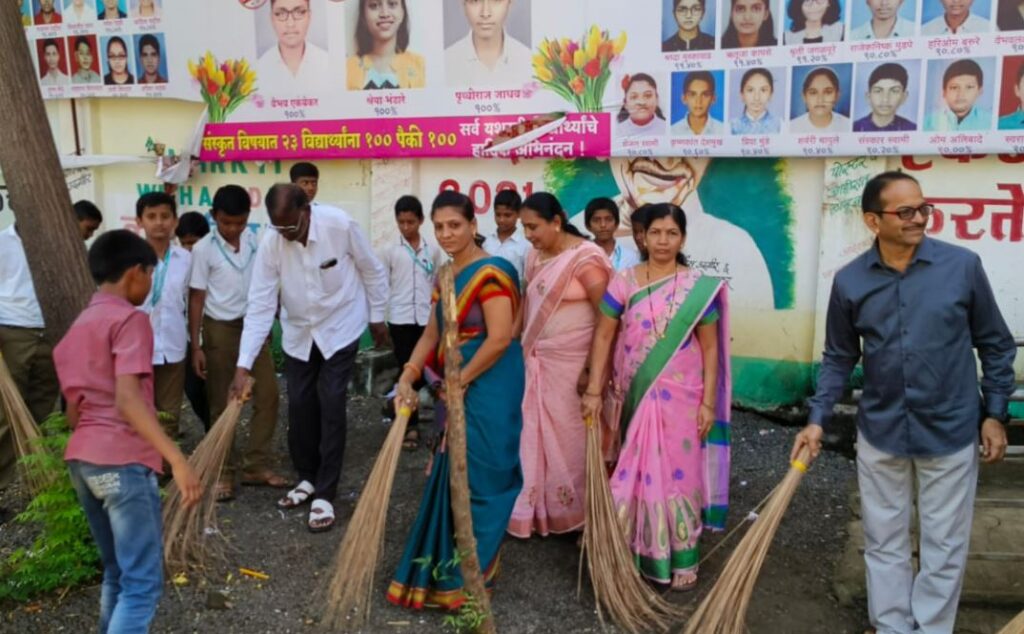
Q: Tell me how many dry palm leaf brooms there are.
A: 5